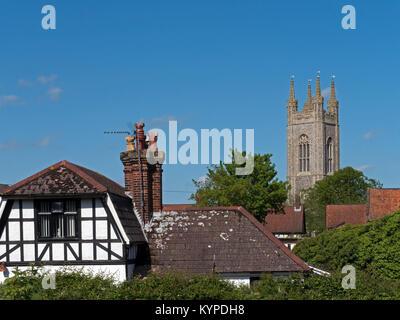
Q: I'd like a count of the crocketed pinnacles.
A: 4